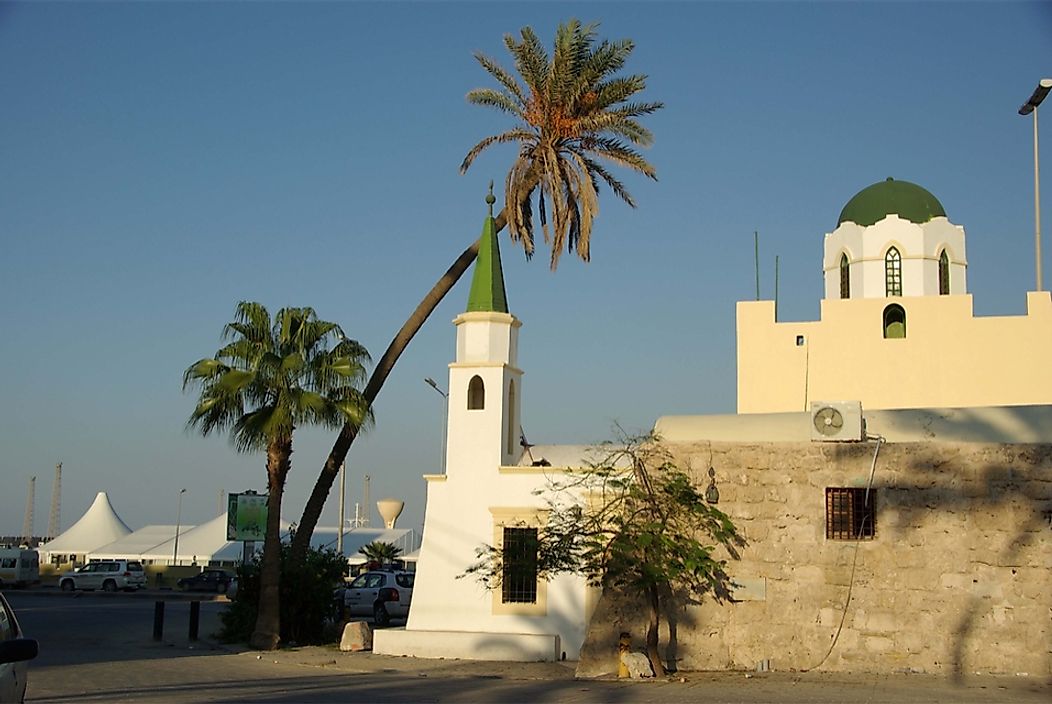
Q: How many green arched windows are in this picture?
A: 4